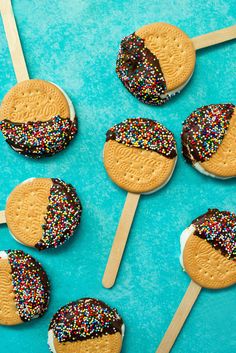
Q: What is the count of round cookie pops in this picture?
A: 8